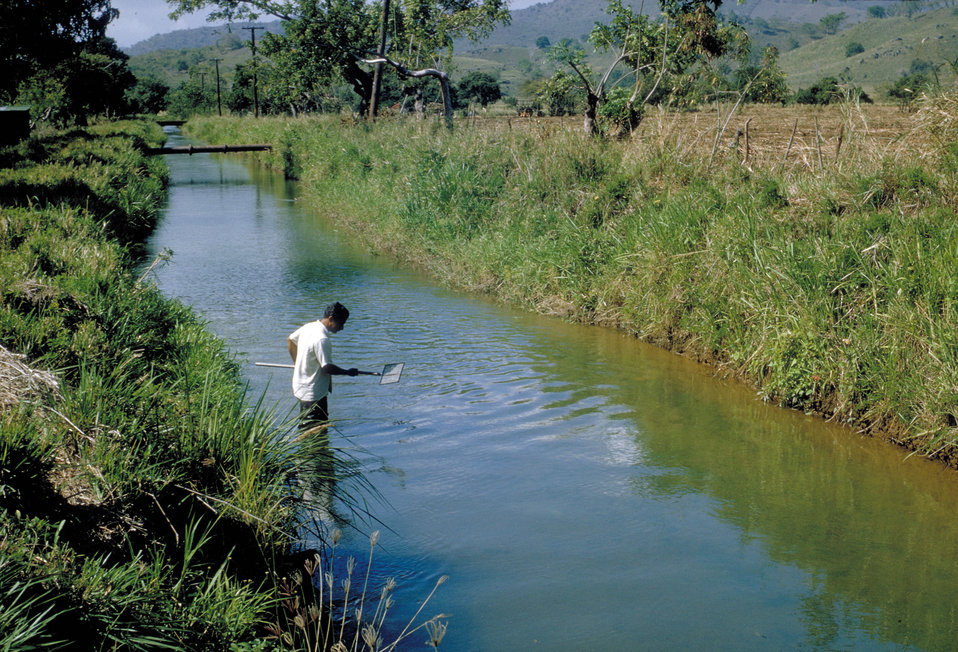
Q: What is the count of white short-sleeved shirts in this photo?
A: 1